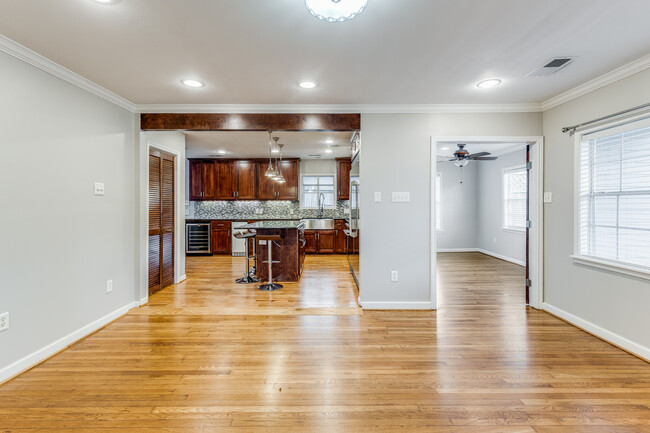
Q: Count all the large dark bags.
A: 0